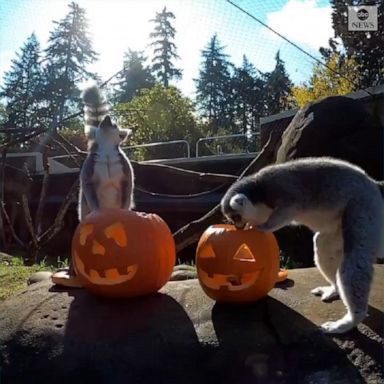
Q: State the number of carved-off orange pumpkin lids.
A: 2